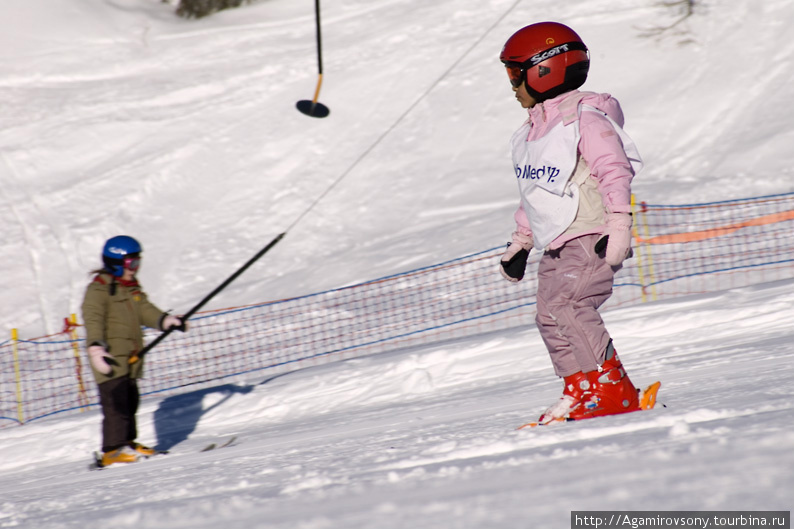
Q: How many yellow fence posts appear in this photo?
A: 4